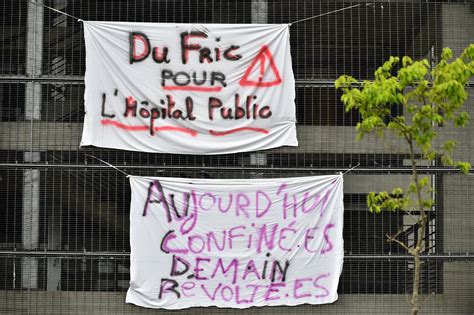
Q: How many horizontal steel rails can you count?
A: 3